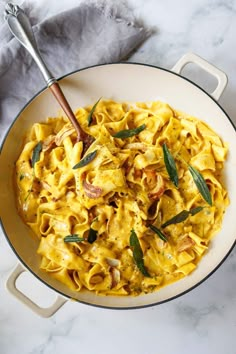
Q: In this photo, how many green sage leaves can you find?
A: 11